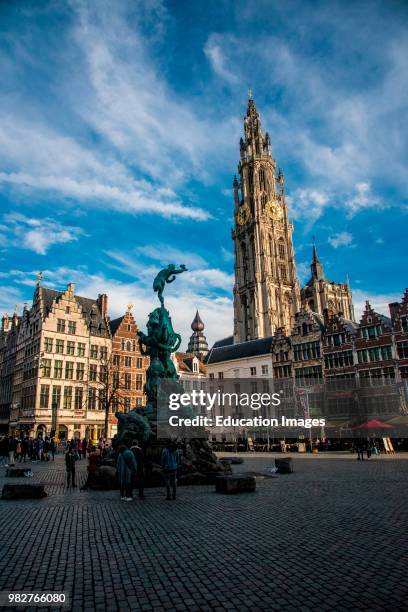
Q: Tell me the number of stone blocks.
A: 5